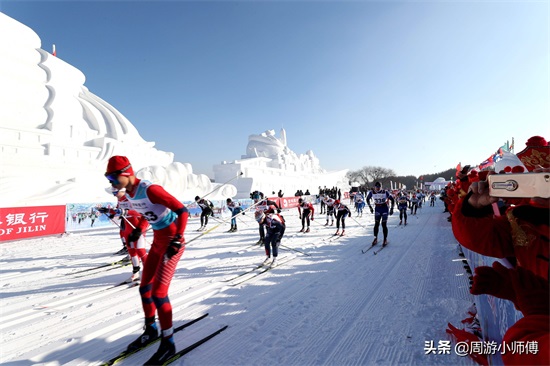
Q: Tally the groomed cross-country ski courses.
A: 1